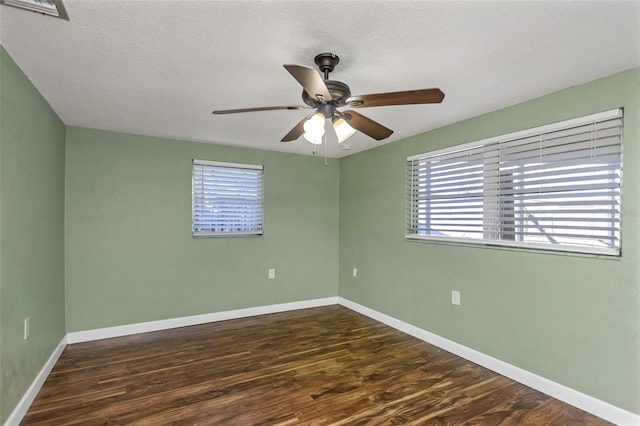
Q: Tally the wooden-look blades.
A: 5